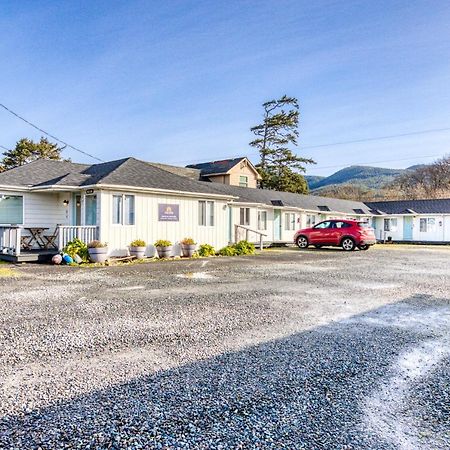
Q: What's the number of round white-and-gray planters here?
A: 4